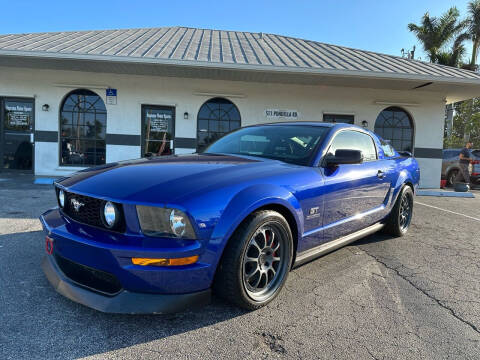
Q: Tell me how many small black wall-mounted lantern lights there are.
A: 3